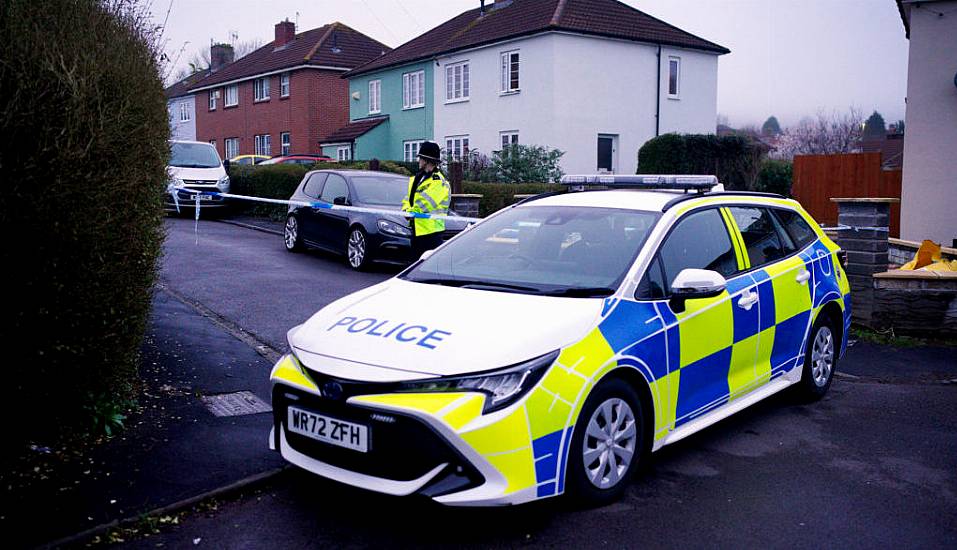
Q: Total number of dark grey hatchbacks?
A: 1